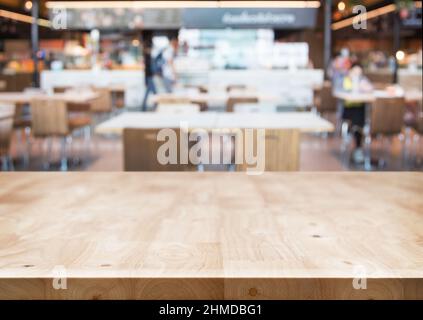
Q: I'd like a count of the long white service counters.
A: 2